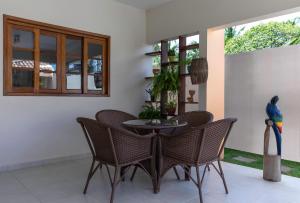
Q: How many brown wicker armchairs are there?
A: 4